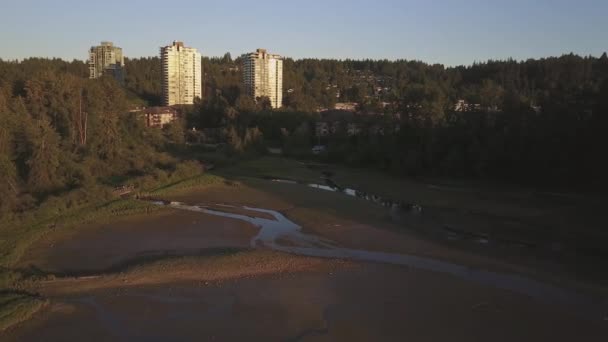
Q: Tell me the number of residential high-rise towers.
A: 3